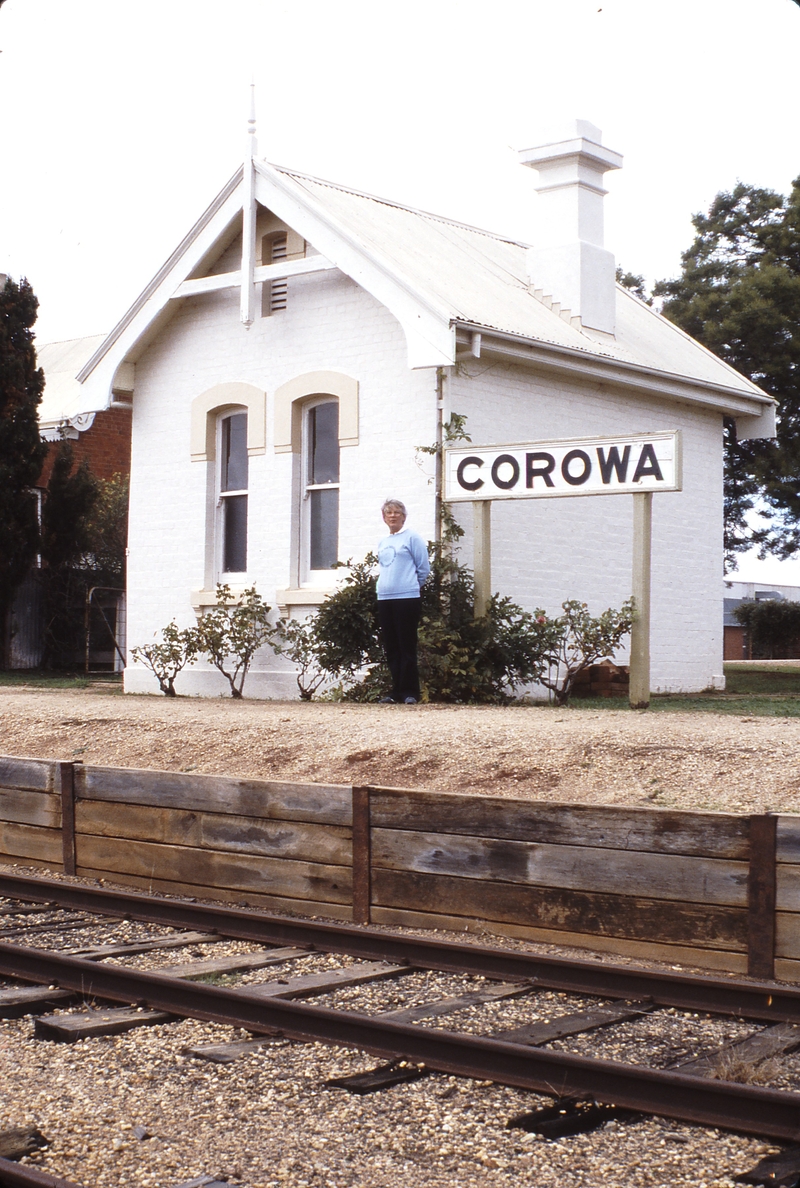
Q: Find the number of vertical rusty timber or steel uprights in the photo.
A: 3